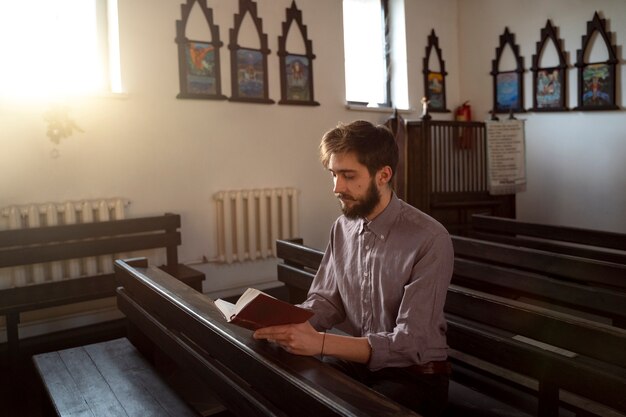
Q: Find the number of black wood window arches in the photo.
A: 7